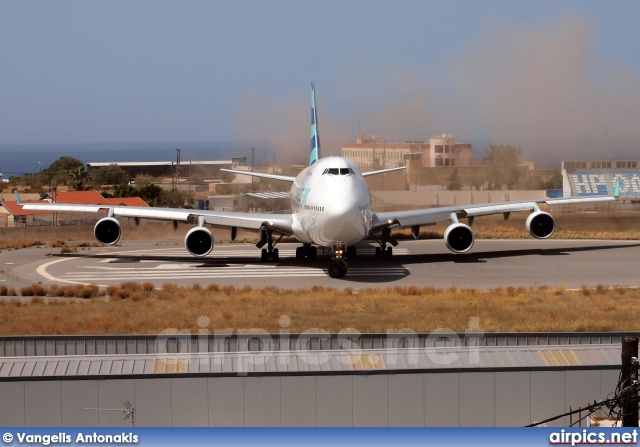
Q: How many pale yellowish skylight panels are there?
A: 3